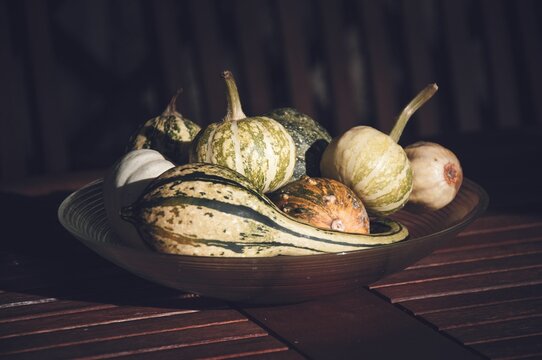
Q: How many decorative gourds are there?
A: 8